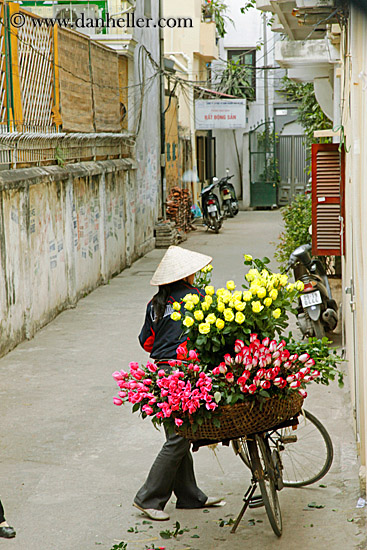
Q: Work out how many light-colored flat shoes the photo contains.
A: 2